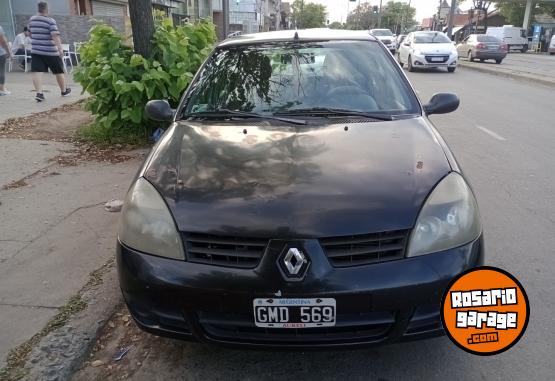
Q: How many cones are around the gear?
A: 0